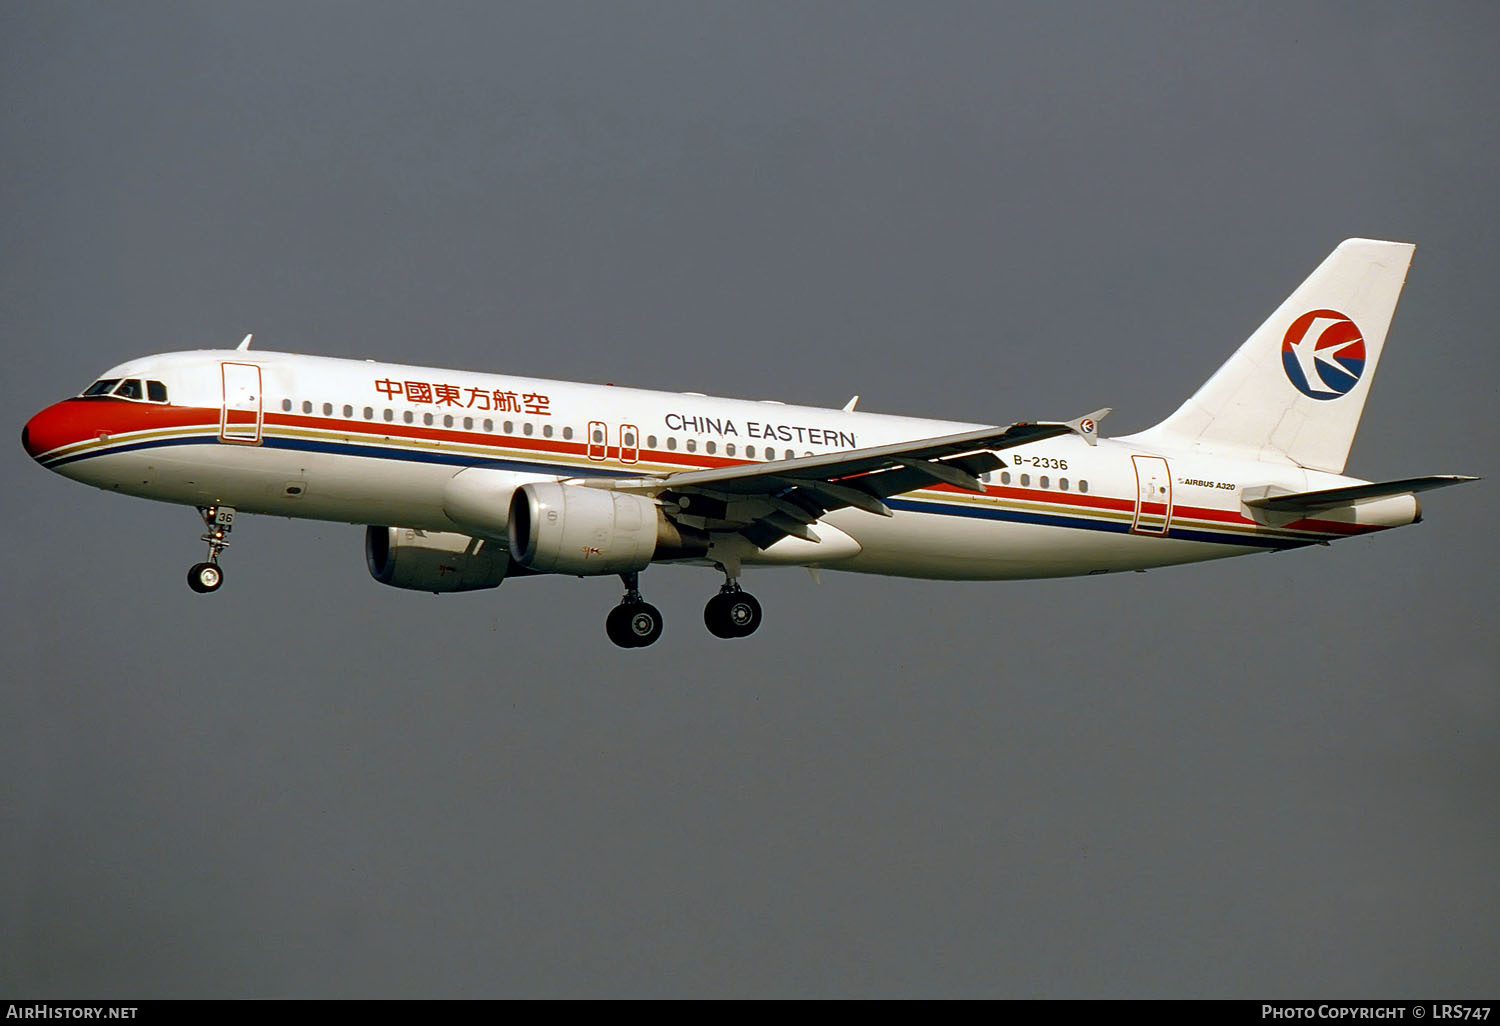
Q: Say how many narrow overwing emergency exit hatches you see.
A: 2